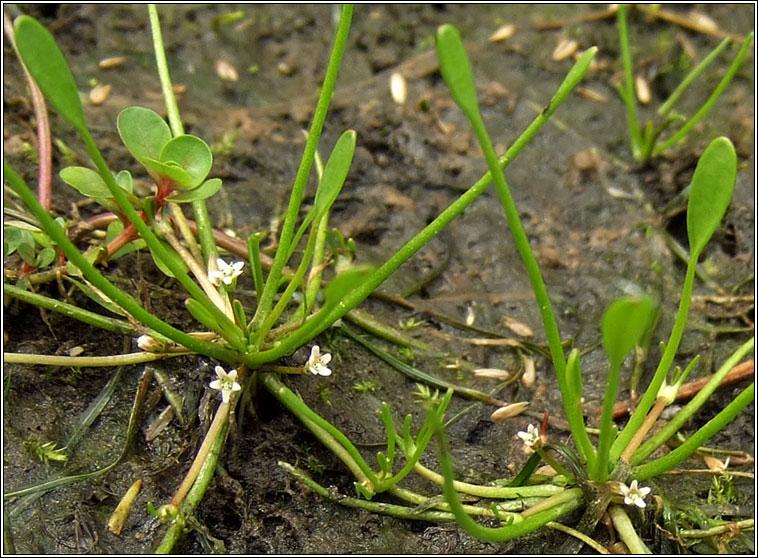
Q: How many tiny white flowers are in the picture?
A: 5